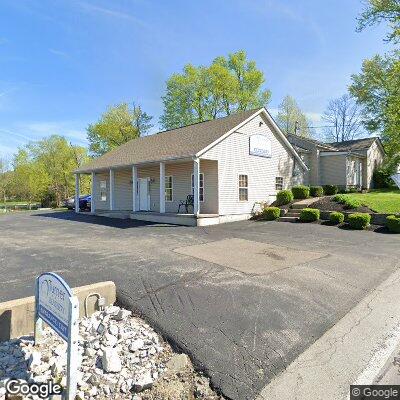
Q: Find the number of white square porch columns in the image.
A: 6